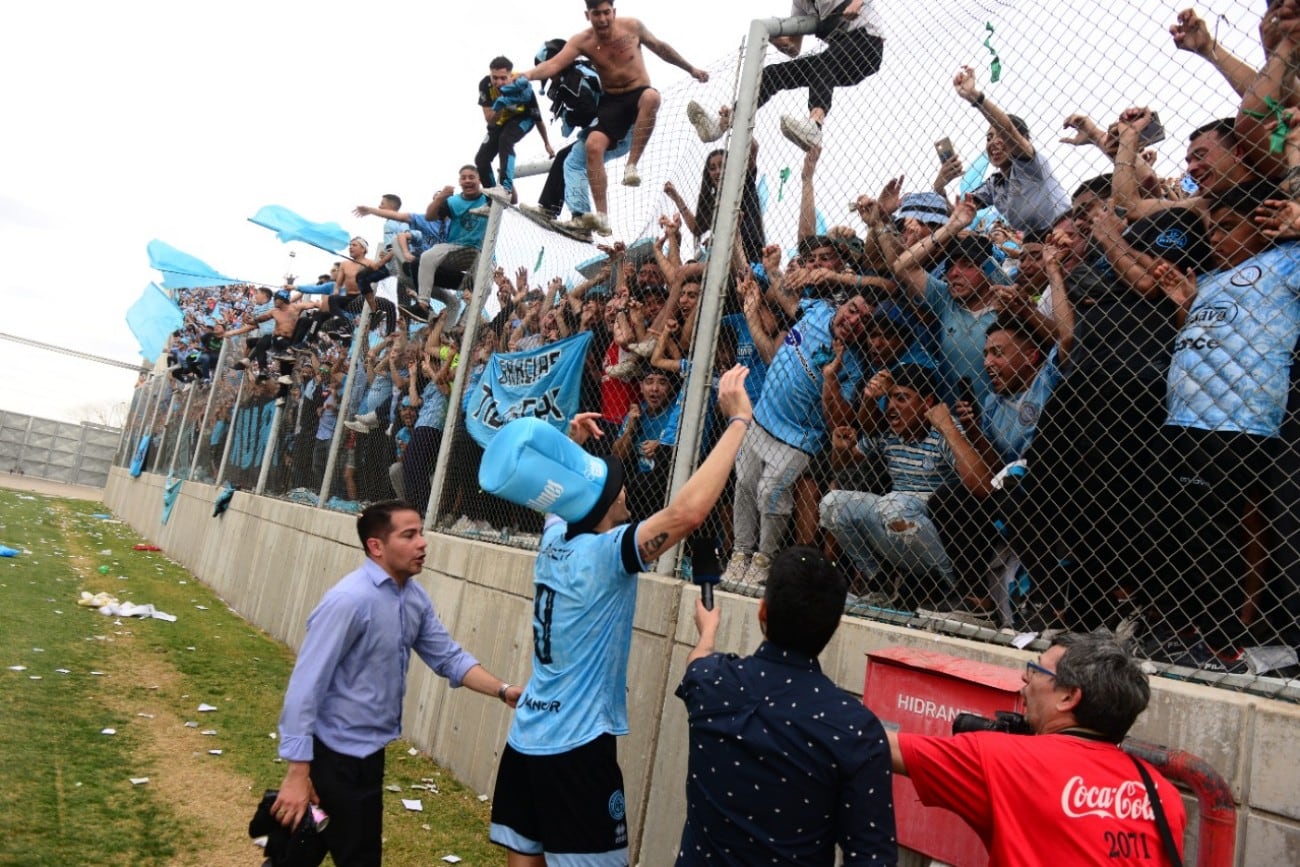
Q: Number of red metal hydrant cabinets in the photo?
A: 1